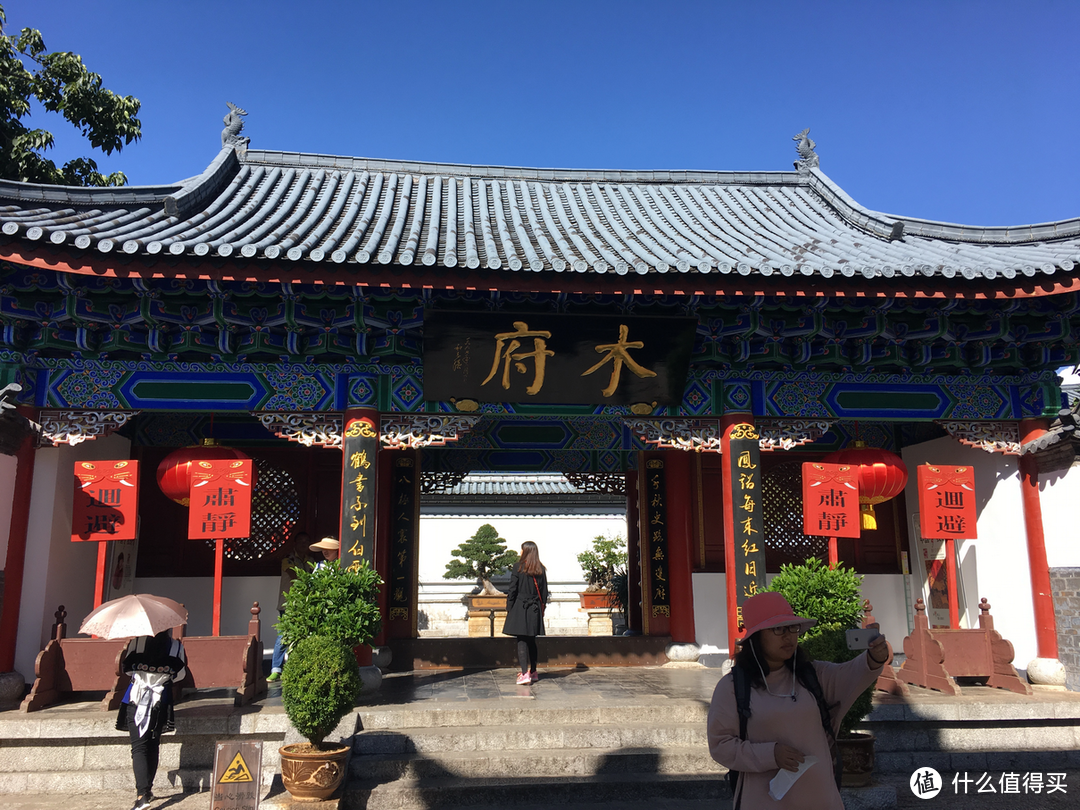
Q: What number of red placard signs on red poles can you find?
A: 4